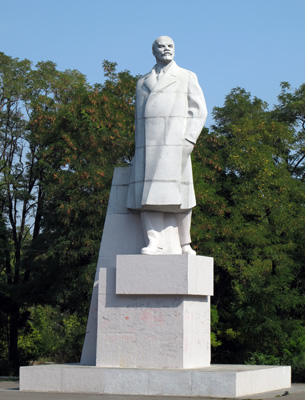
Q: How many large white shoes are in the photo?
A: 2